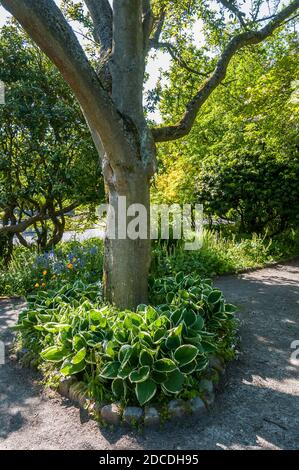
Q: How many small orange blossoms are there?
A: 5